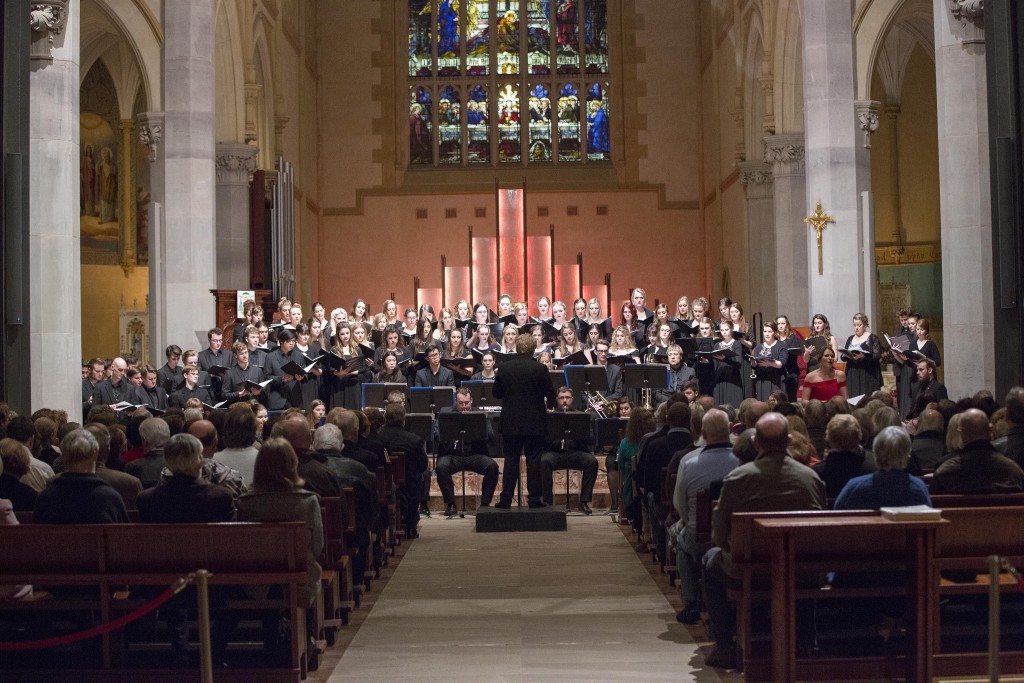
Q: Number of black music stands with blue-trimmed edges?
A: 5